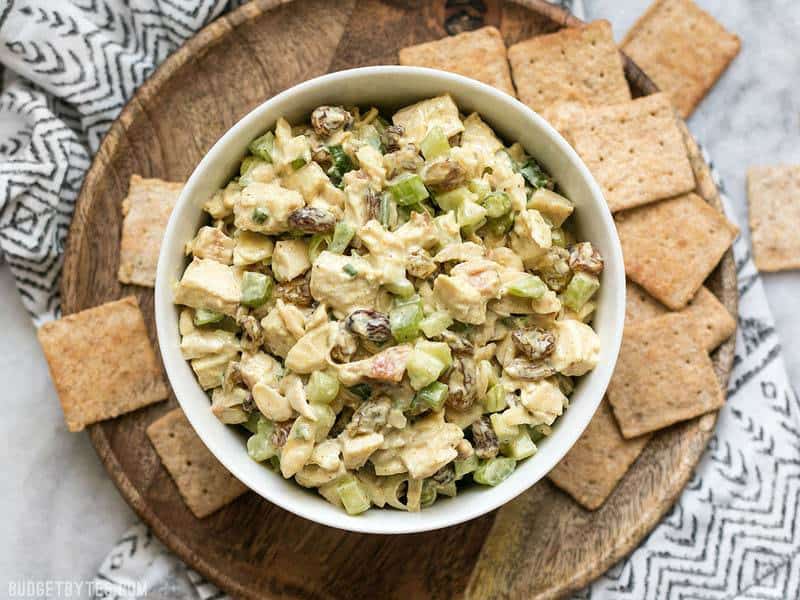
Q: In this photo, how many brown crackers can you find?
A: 12